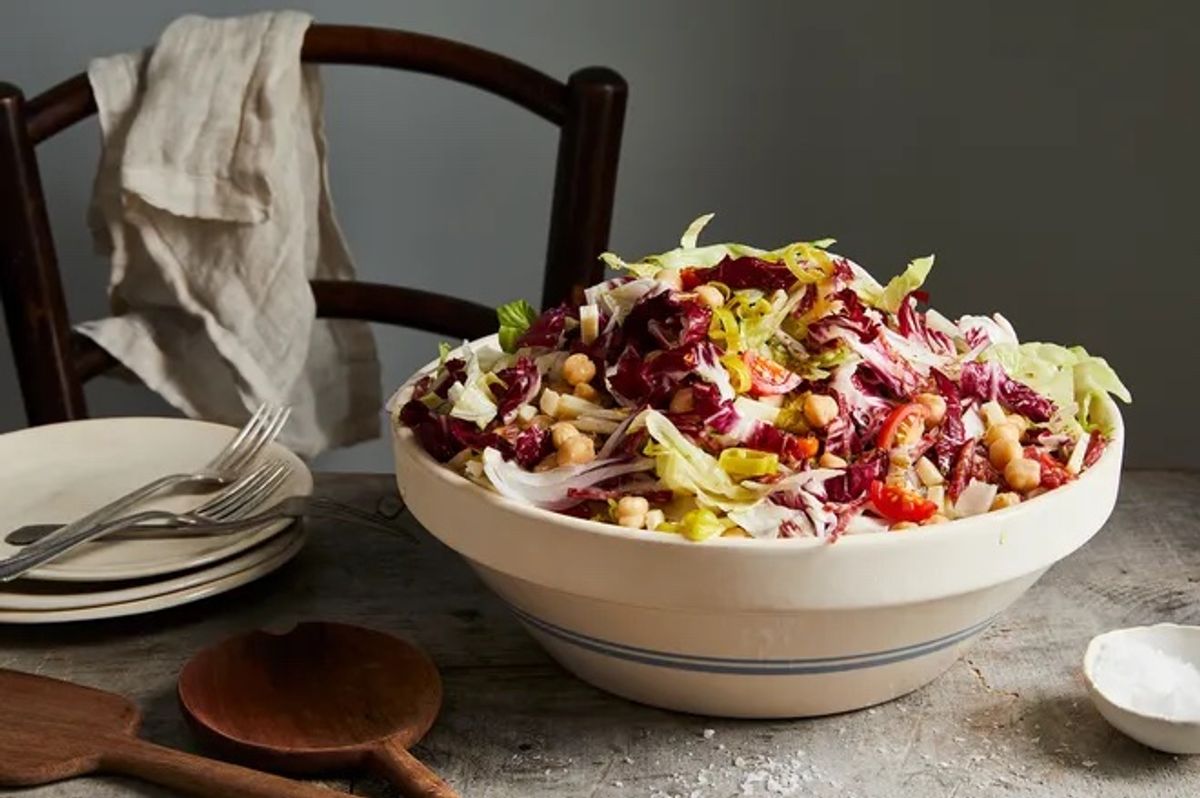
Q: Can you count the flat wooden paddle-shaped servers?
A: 1